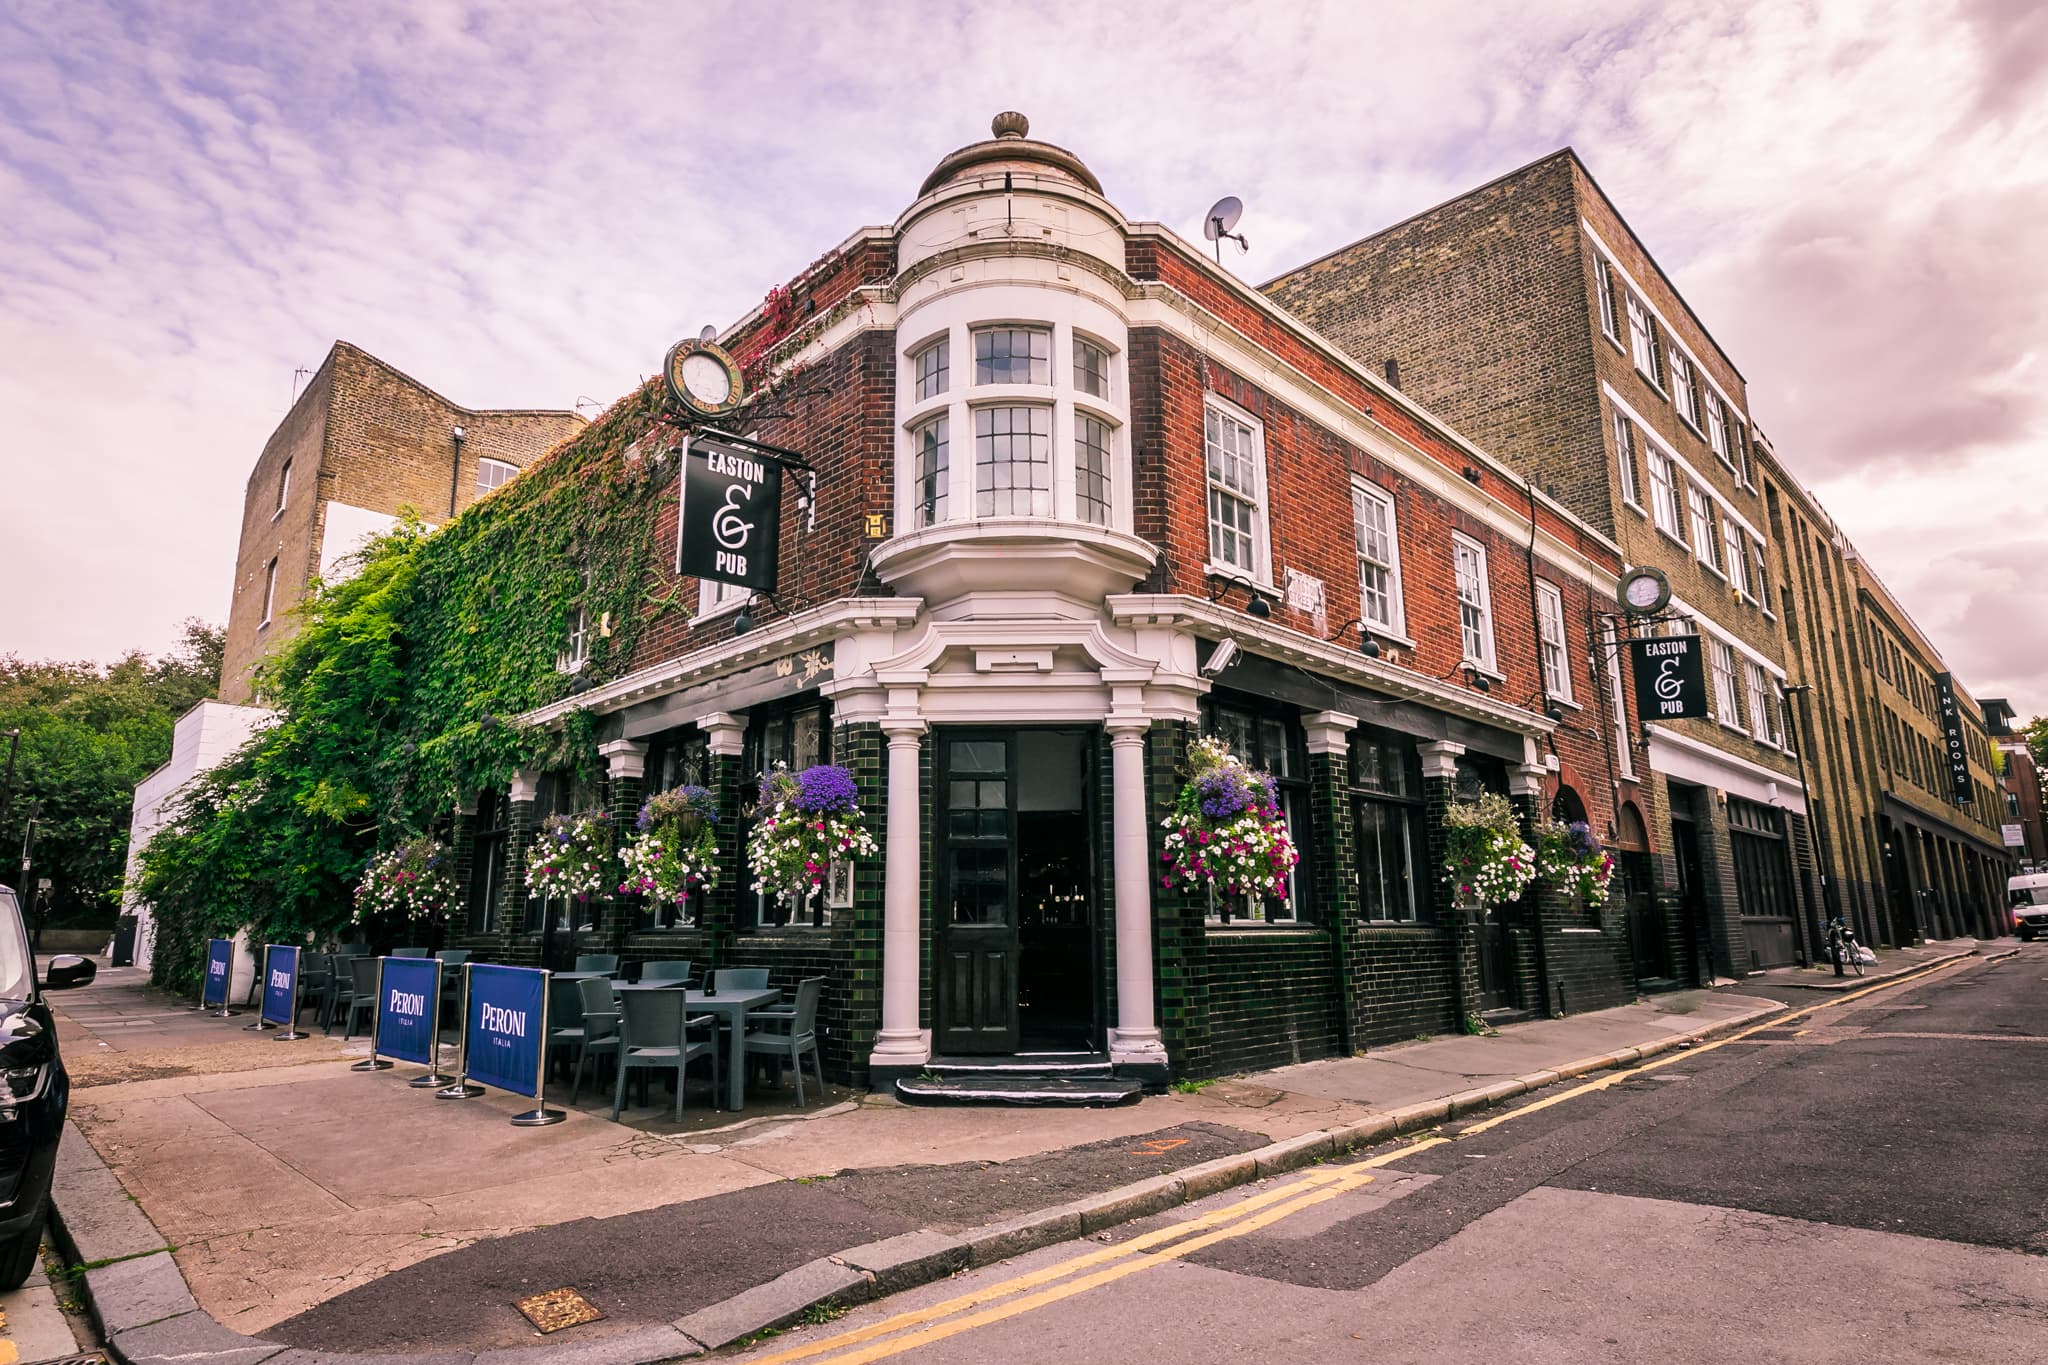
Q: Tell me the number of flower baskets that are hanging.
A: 7